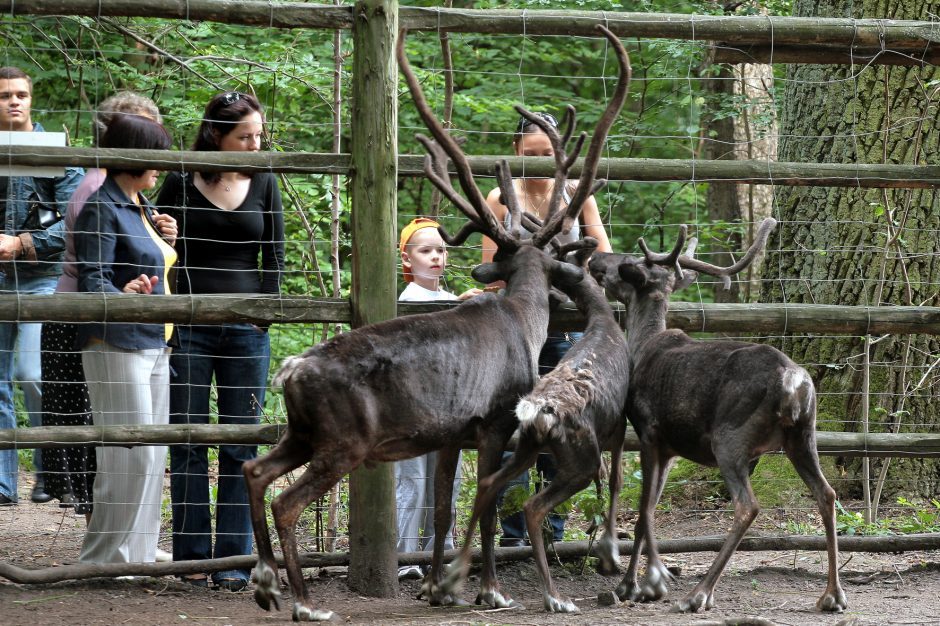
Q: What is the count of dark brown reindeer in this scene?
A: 3